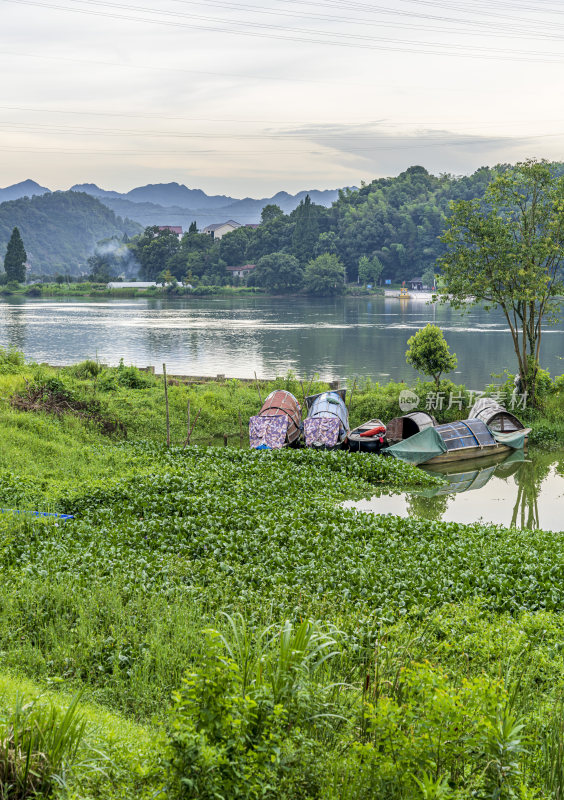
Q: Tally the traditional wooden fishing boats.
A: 6